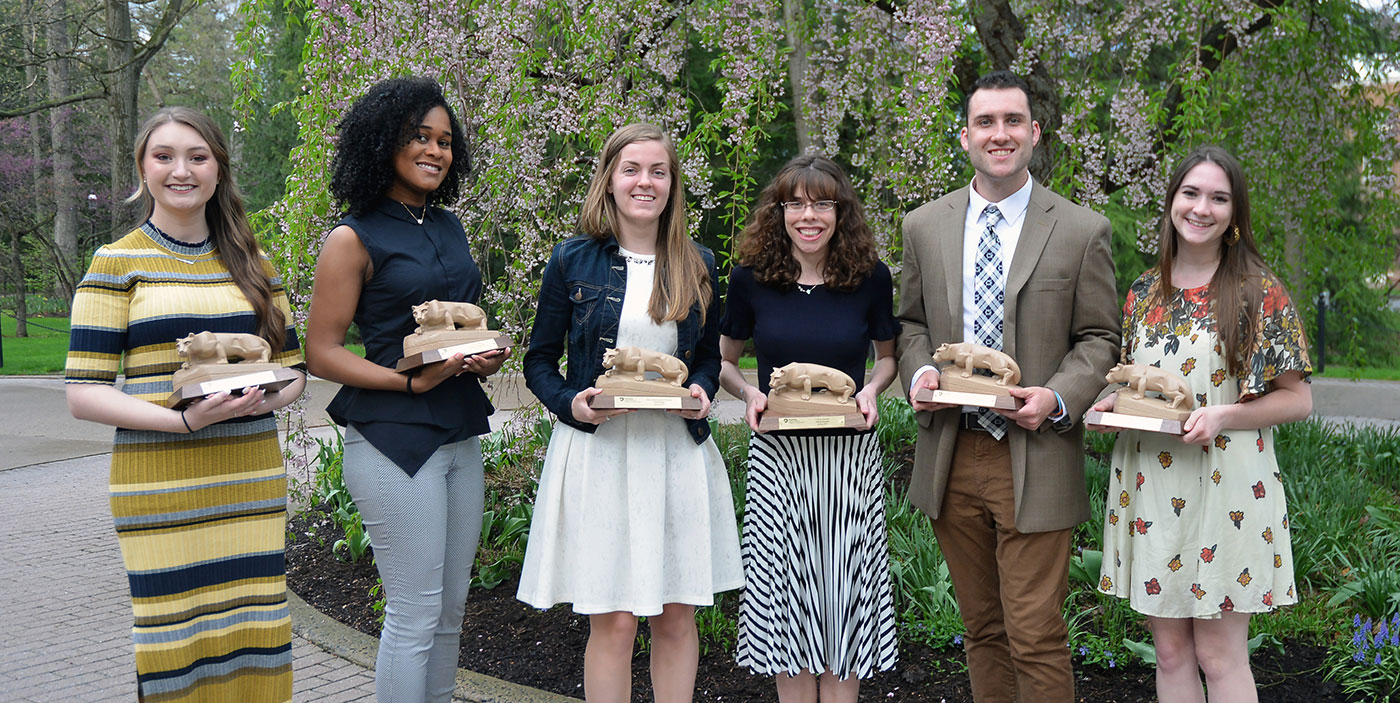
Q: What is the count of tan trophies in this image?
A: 6